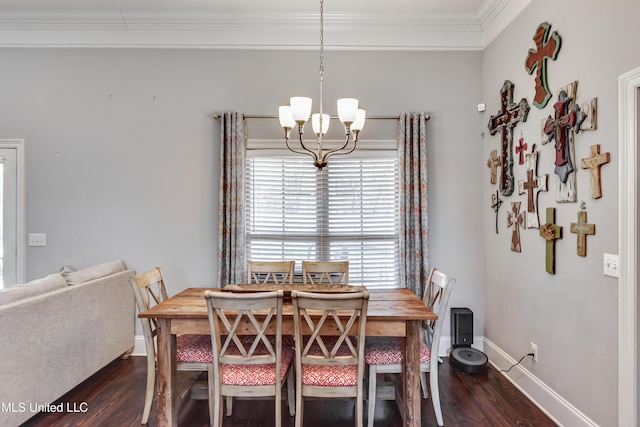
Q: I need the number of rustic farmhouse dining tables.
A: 1